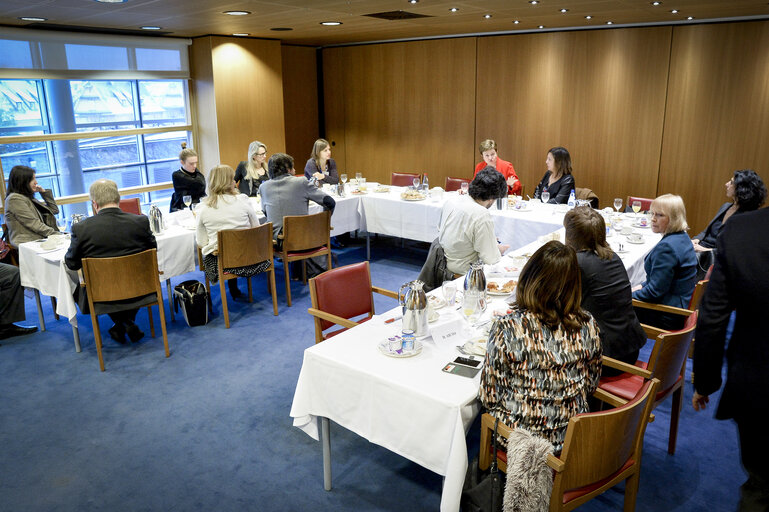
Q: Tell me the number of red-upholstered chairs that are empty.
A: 5